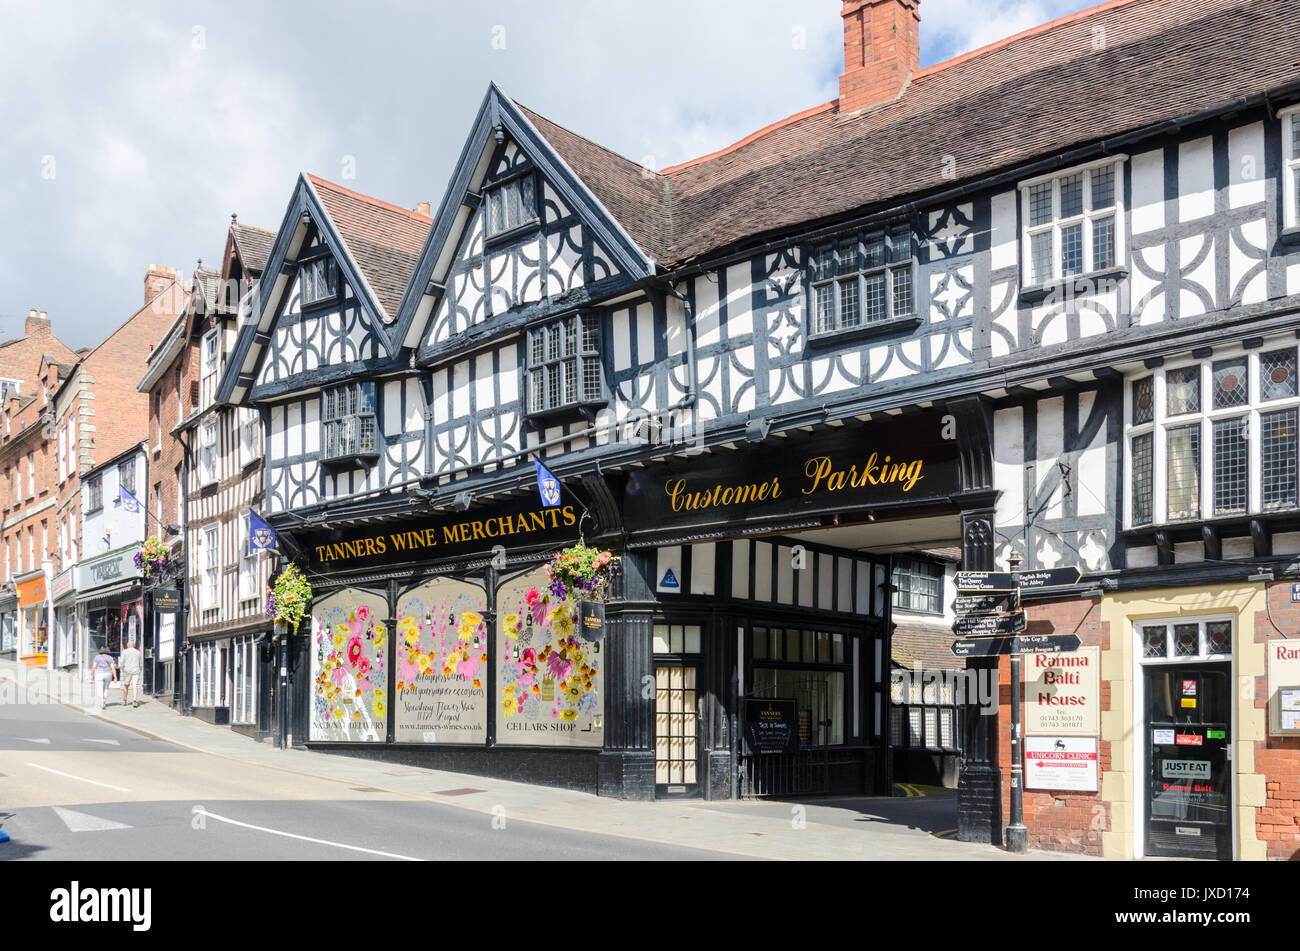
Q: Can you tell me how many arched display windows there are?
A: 3